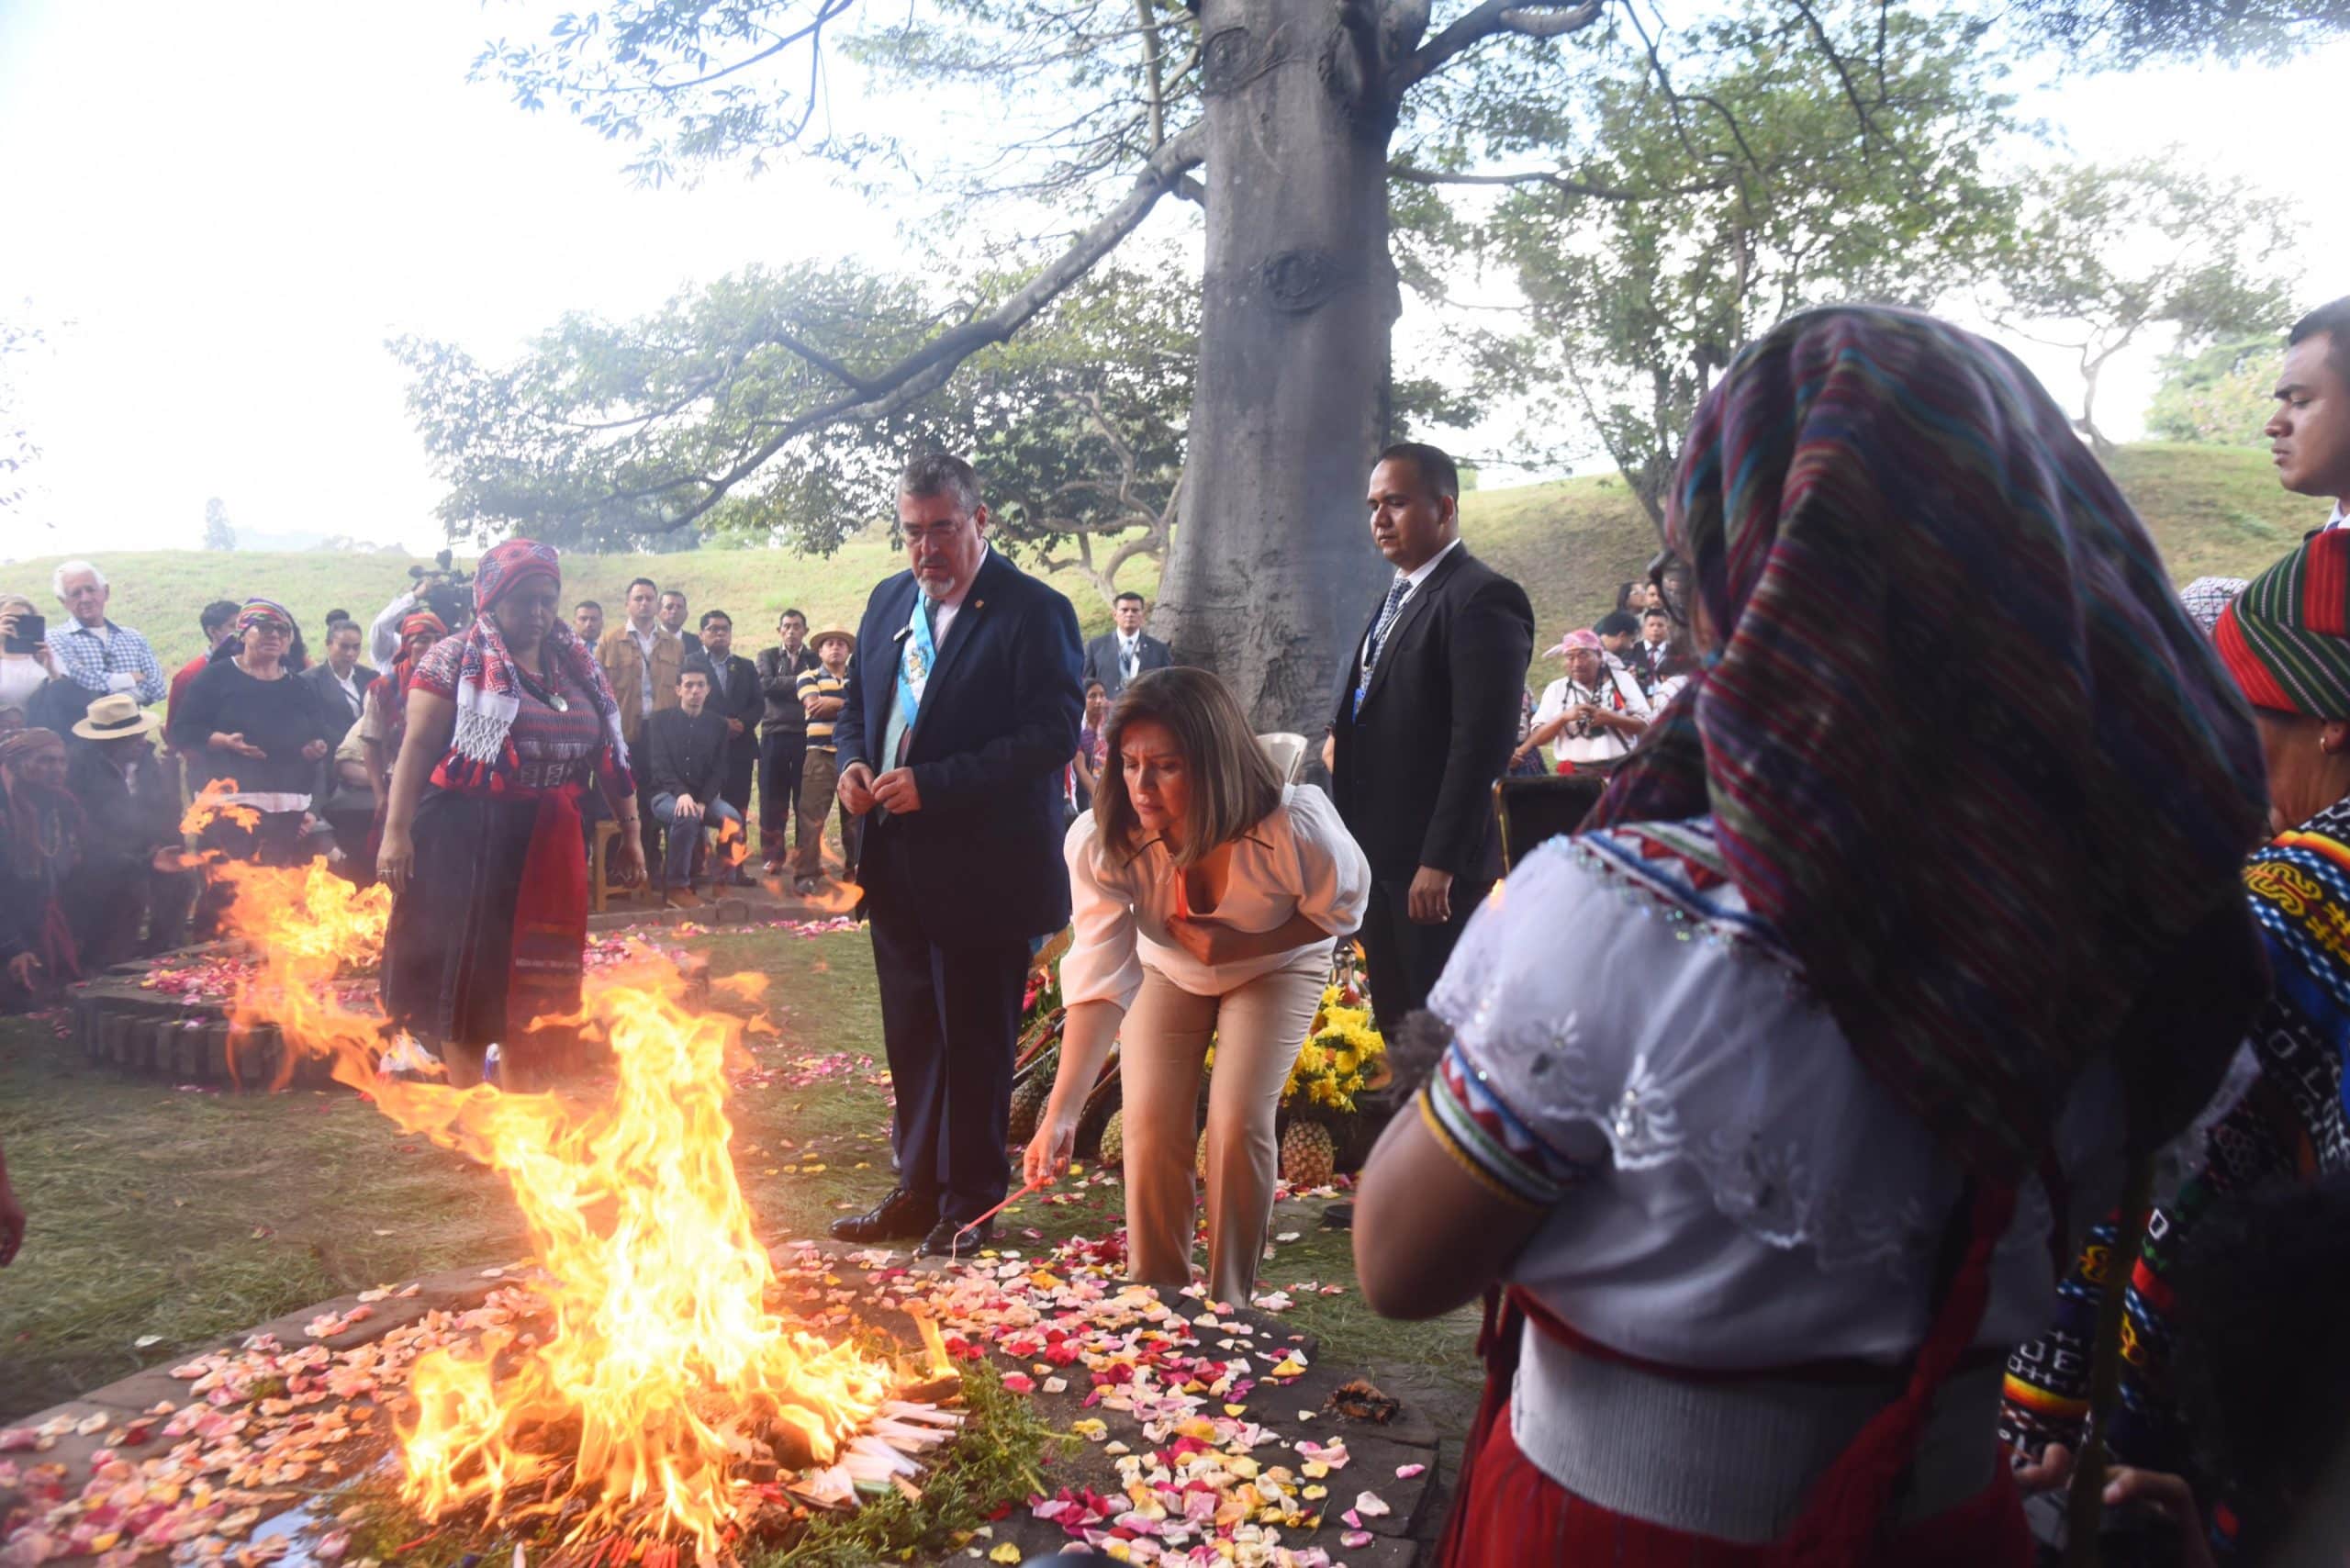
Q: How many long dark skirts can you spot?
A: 1